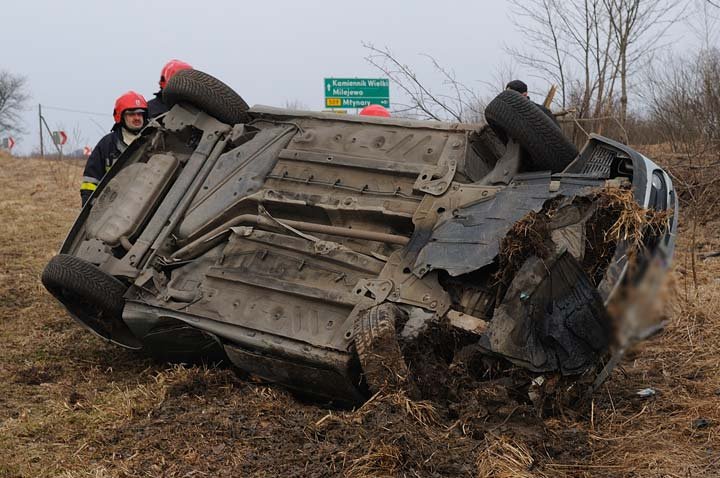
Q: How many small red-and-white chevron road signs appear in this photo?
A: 3